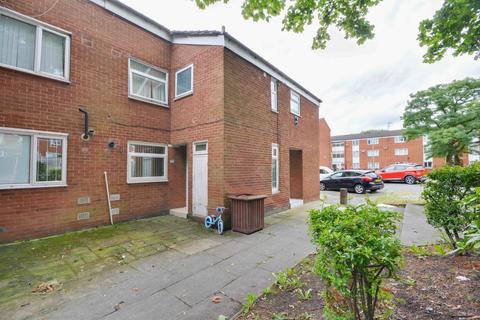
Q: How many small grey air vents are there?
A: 4